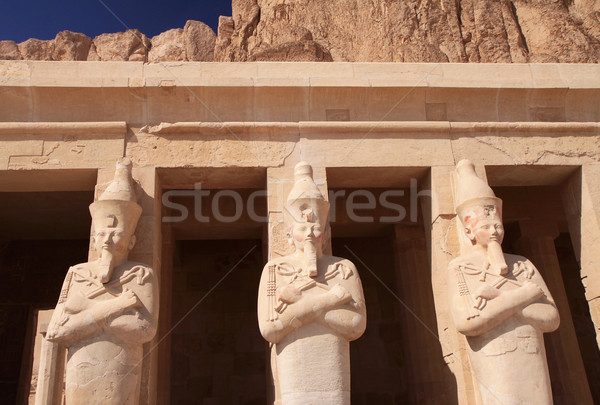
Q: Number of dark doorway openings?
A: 4